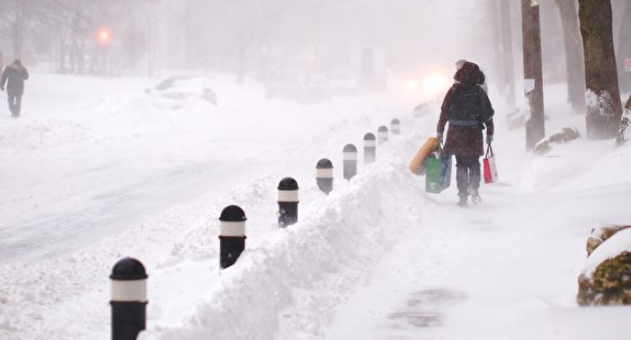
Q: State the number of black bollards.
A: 8